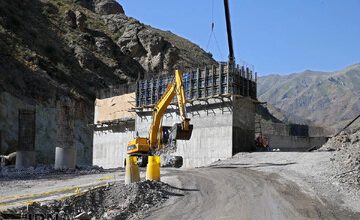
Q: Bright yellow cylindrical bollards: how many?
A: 2